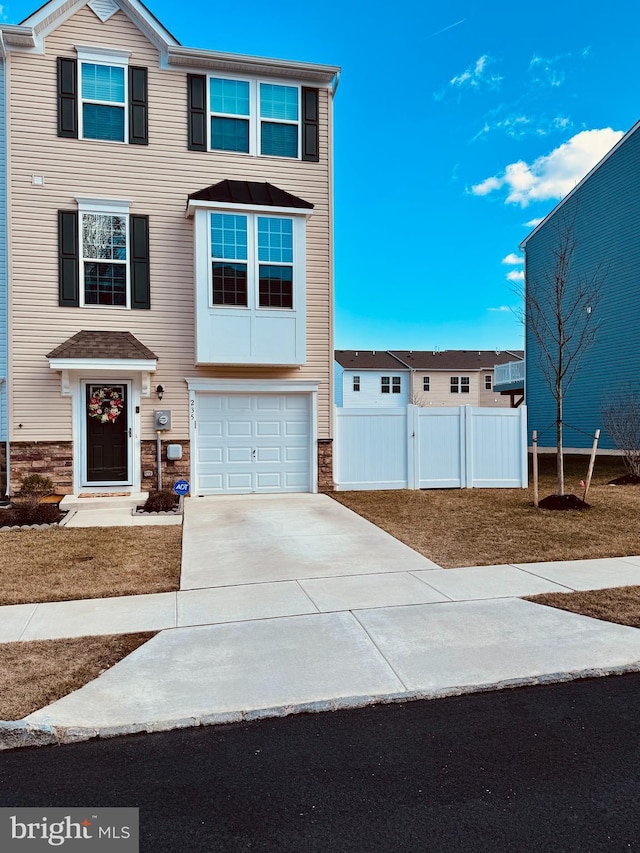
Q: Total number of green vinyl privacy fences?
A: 0